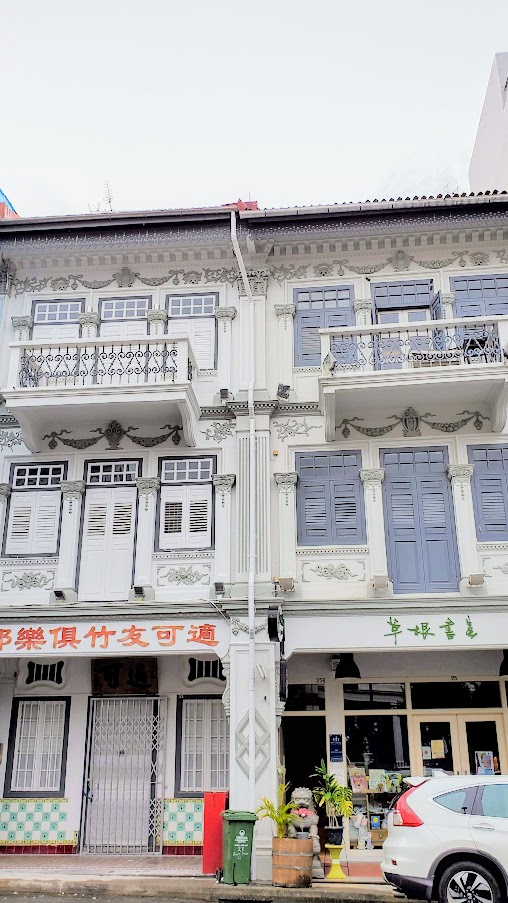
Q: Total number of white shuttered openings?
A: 6